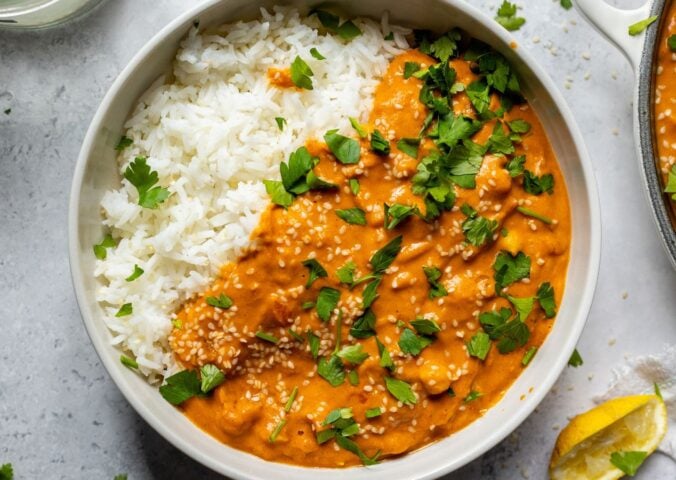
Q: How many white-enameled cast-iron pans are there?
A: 1